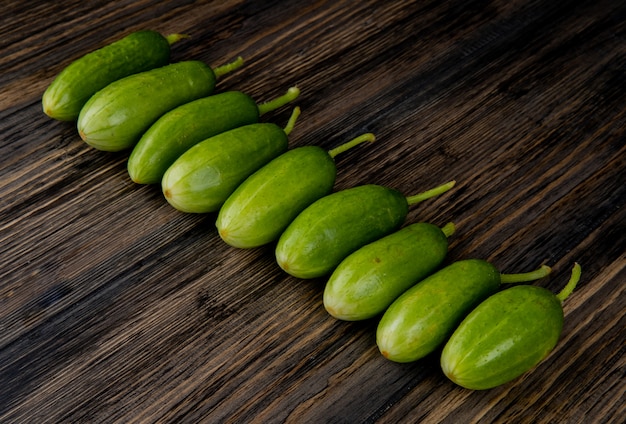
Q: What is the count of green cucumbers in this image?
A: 9